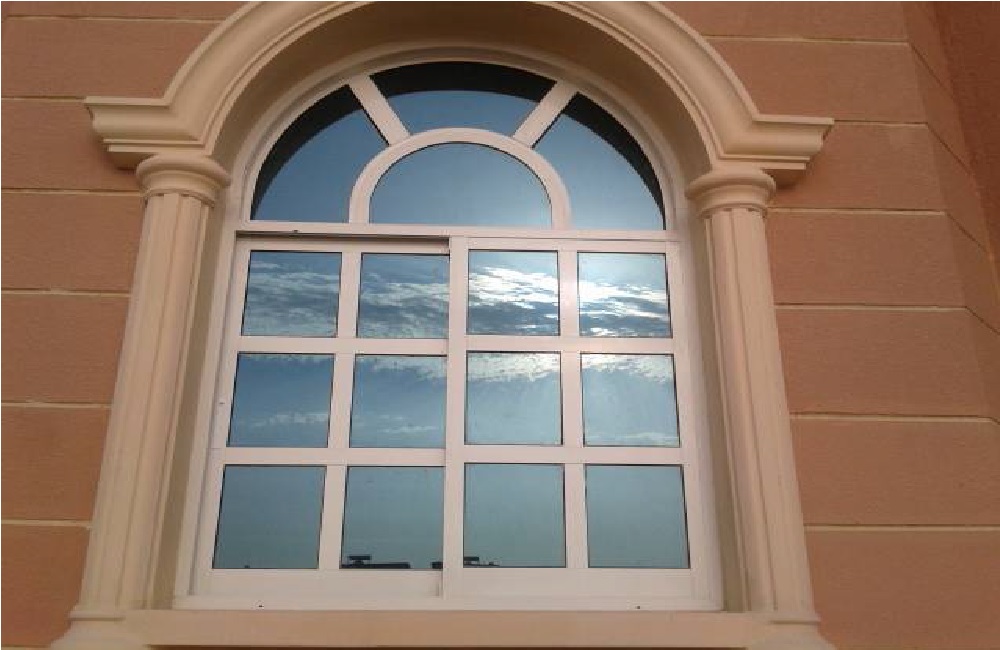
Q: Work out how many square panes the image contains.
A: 12